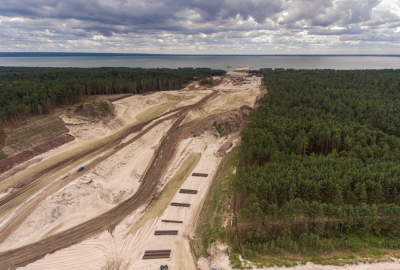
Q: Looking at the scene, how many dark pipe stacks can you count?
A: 6